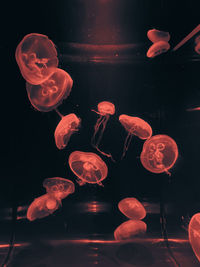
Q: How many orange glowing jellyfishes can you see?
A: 15